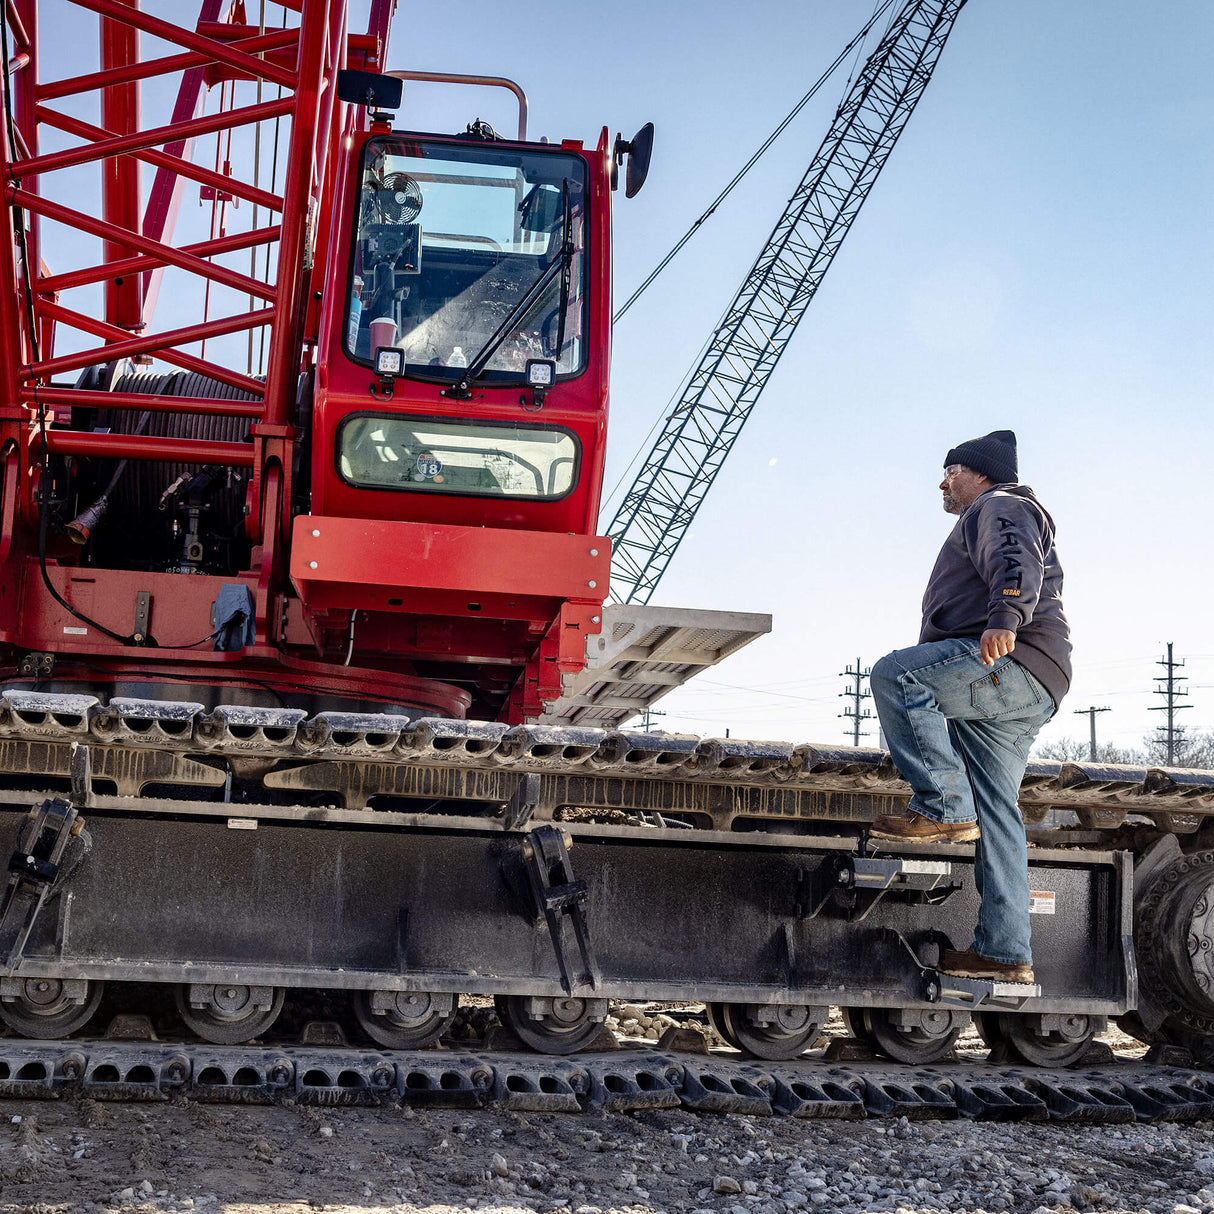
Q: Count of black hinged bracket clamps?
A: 2